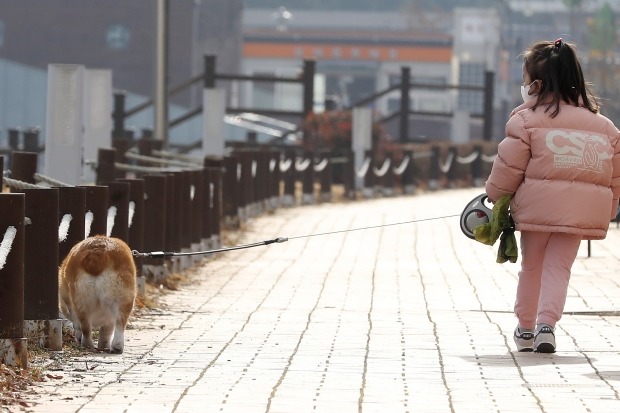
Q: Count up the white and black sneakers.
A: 2